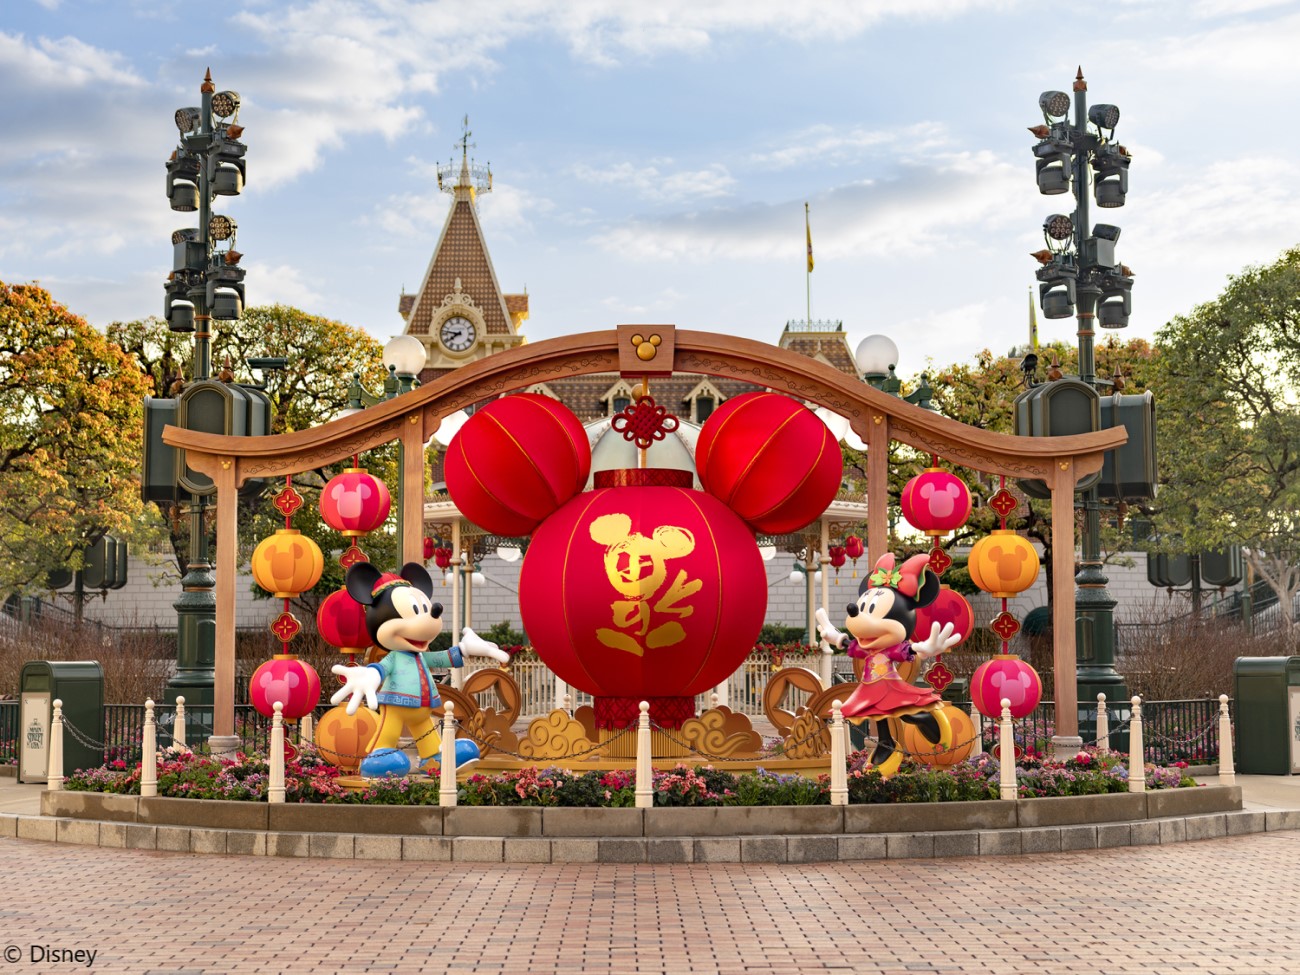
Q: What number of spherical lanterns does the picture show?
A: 13